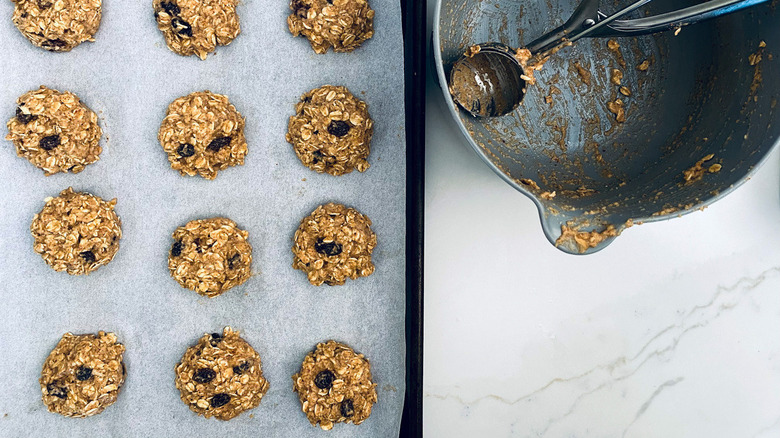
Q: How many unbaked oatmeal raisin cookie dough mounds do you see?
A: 12